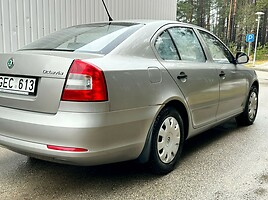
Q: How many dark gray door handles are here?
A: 2